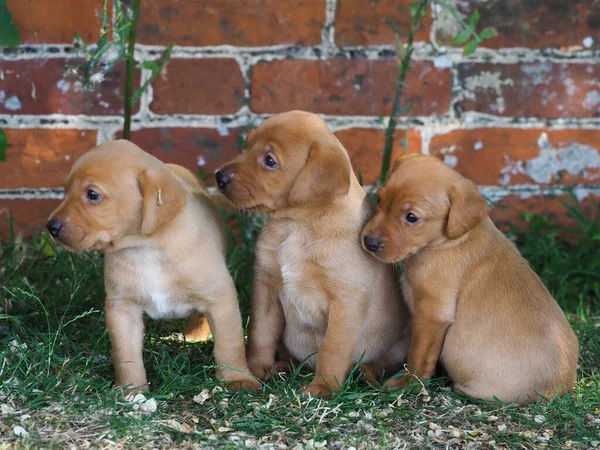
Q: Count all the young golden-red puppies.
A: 3